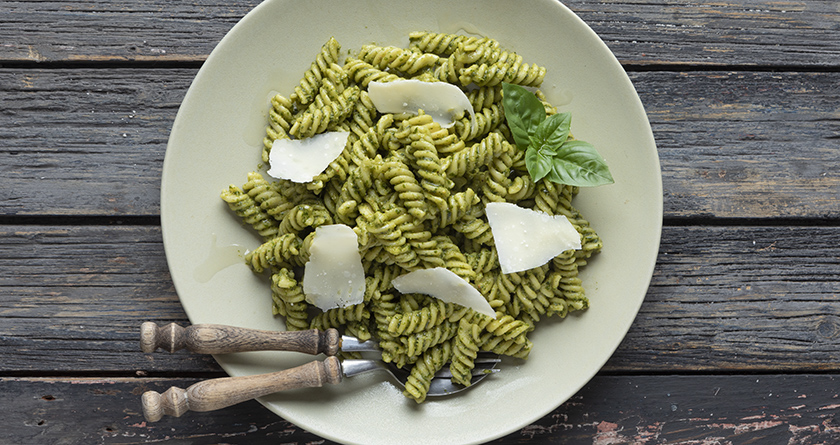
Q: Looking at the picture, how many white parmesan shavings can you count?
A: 5